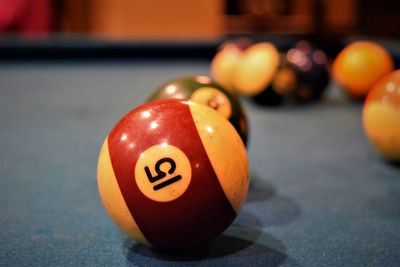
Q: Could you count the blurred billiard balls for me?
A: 6